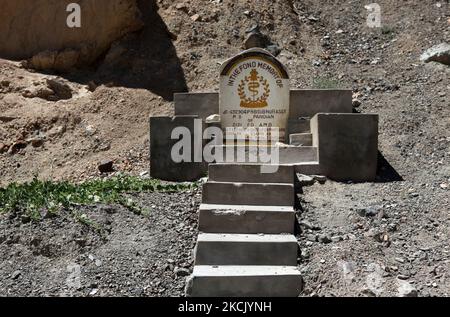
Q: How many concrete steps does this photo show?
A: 5